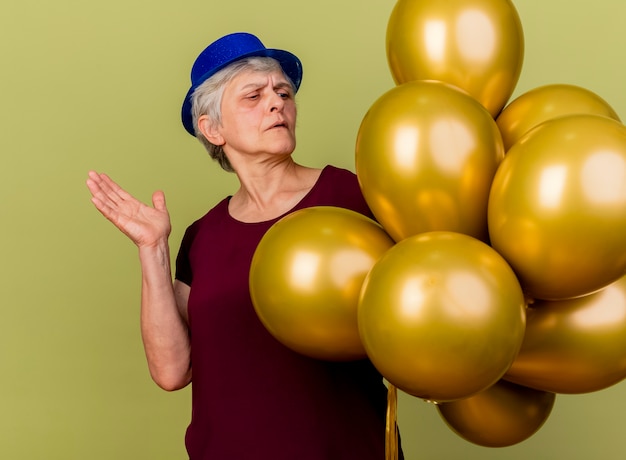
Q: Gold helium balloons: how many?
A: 8